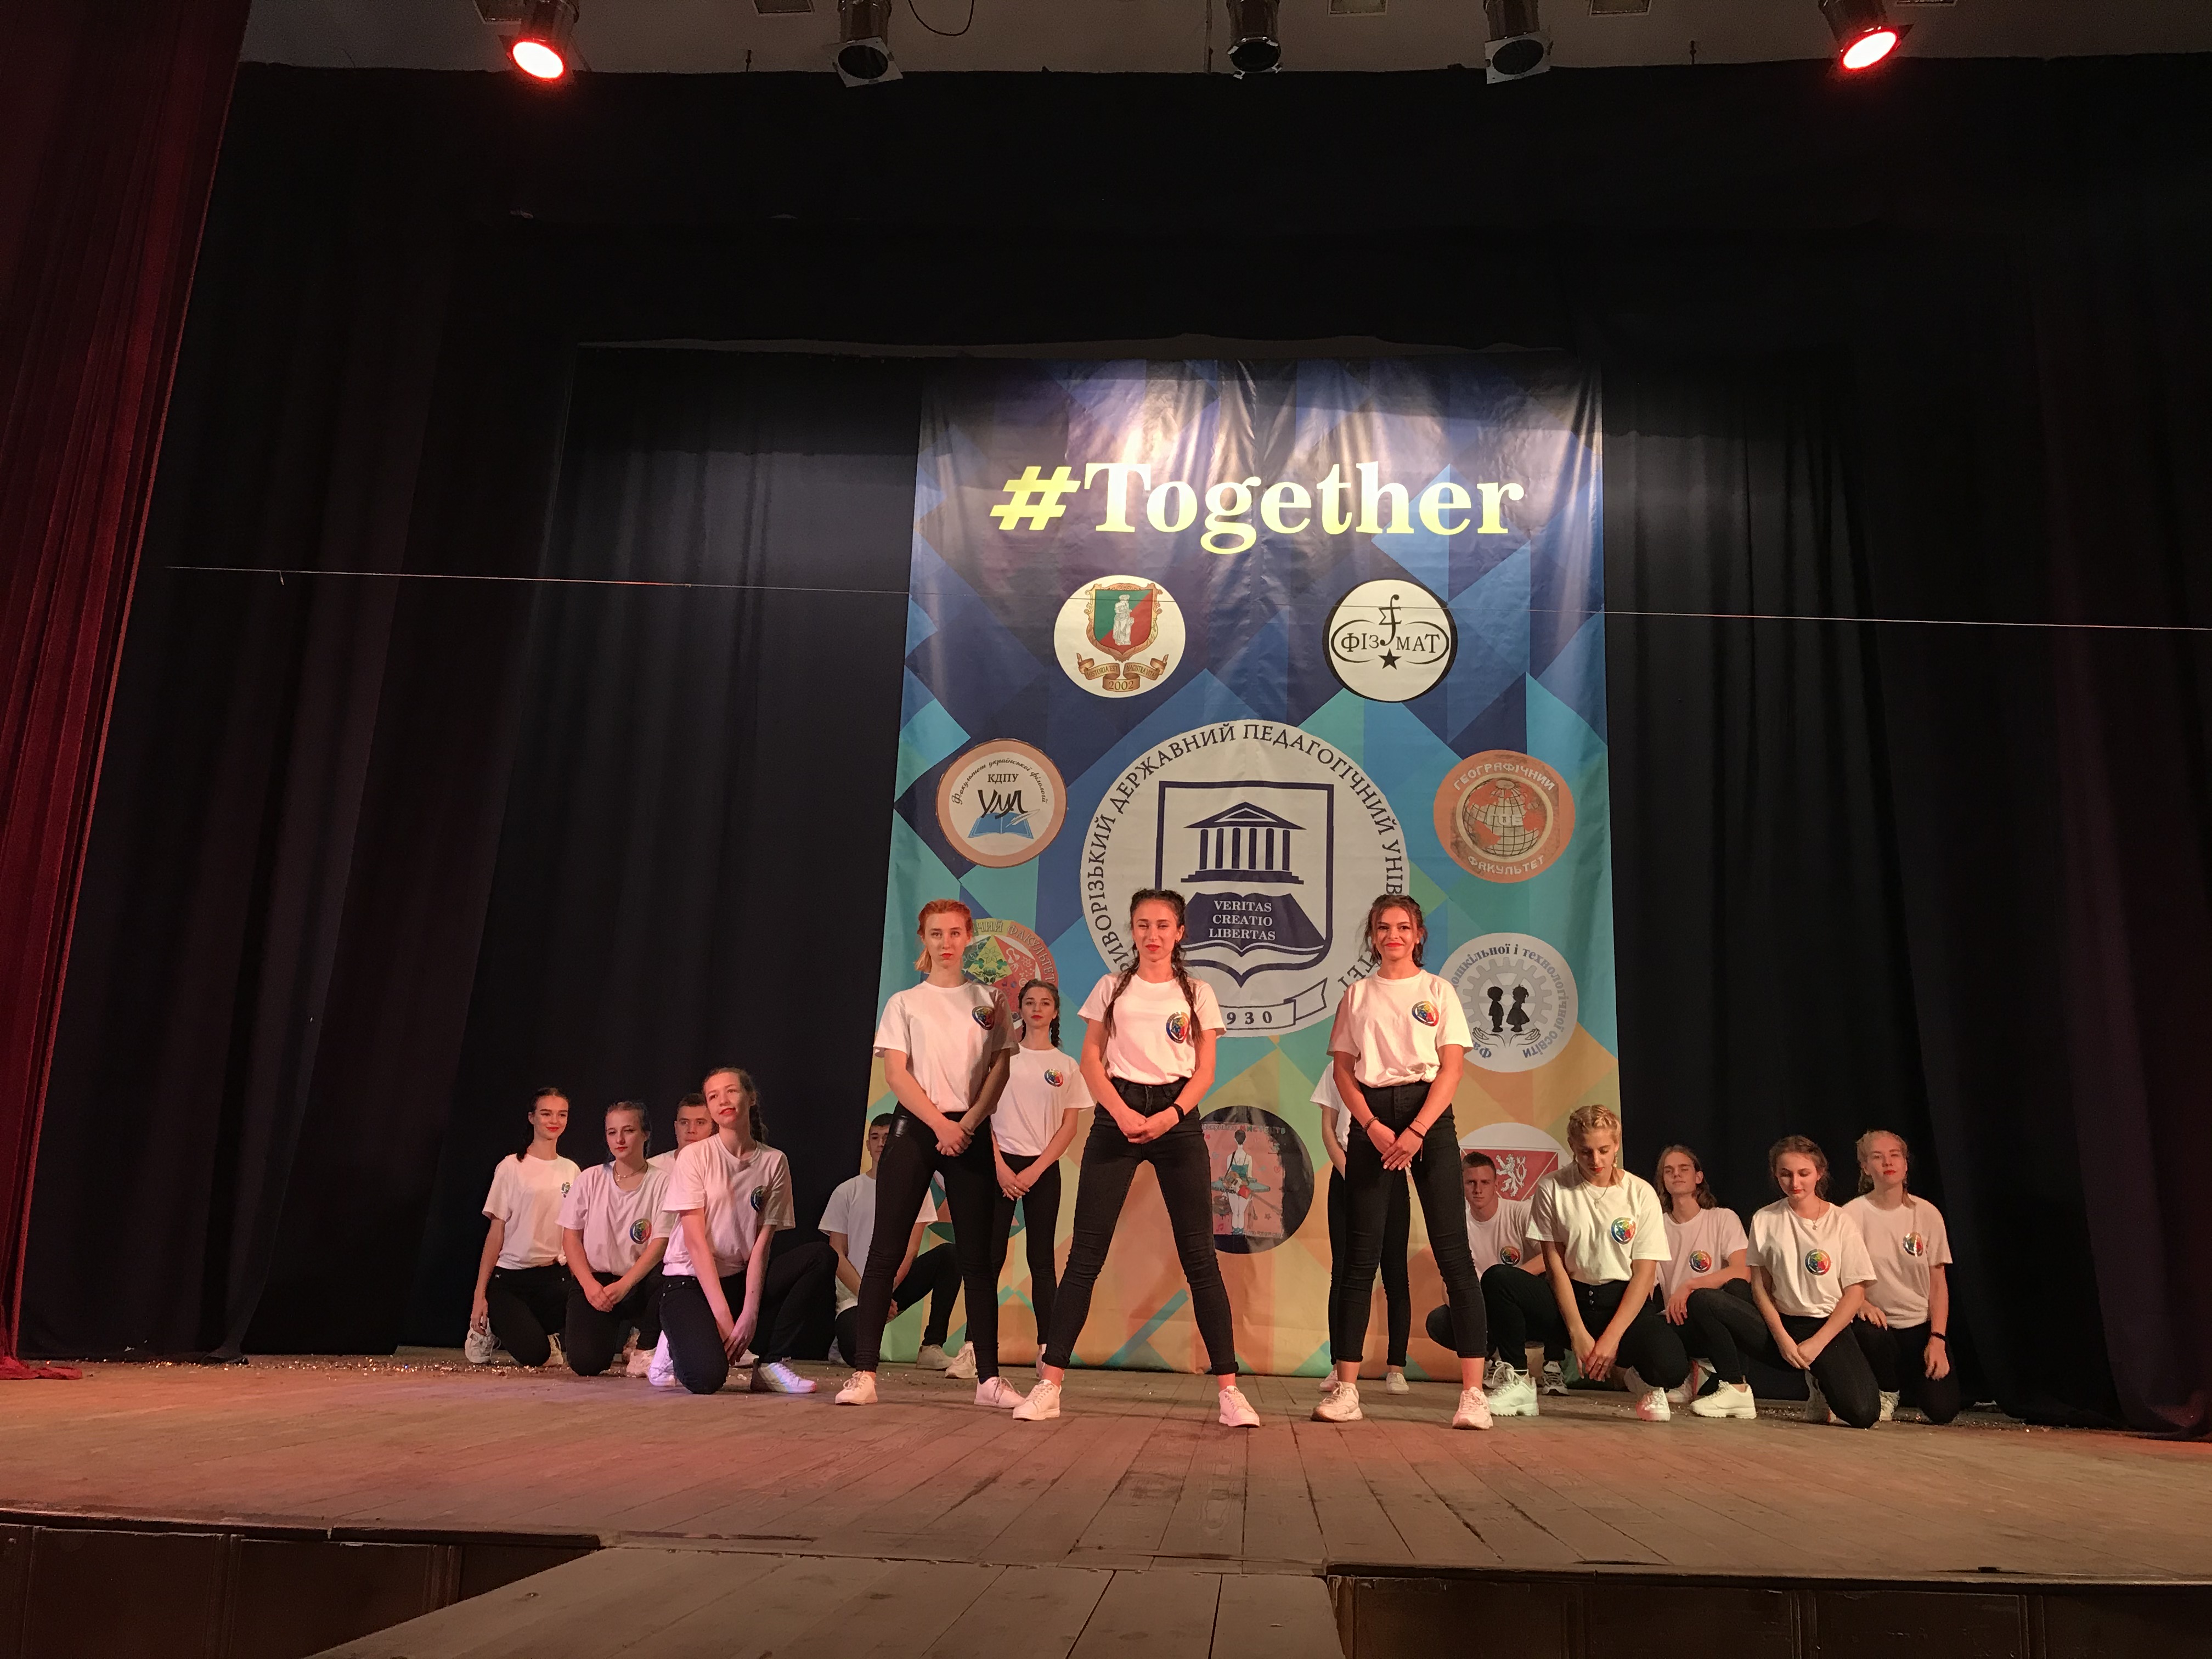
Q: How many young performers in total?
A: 15